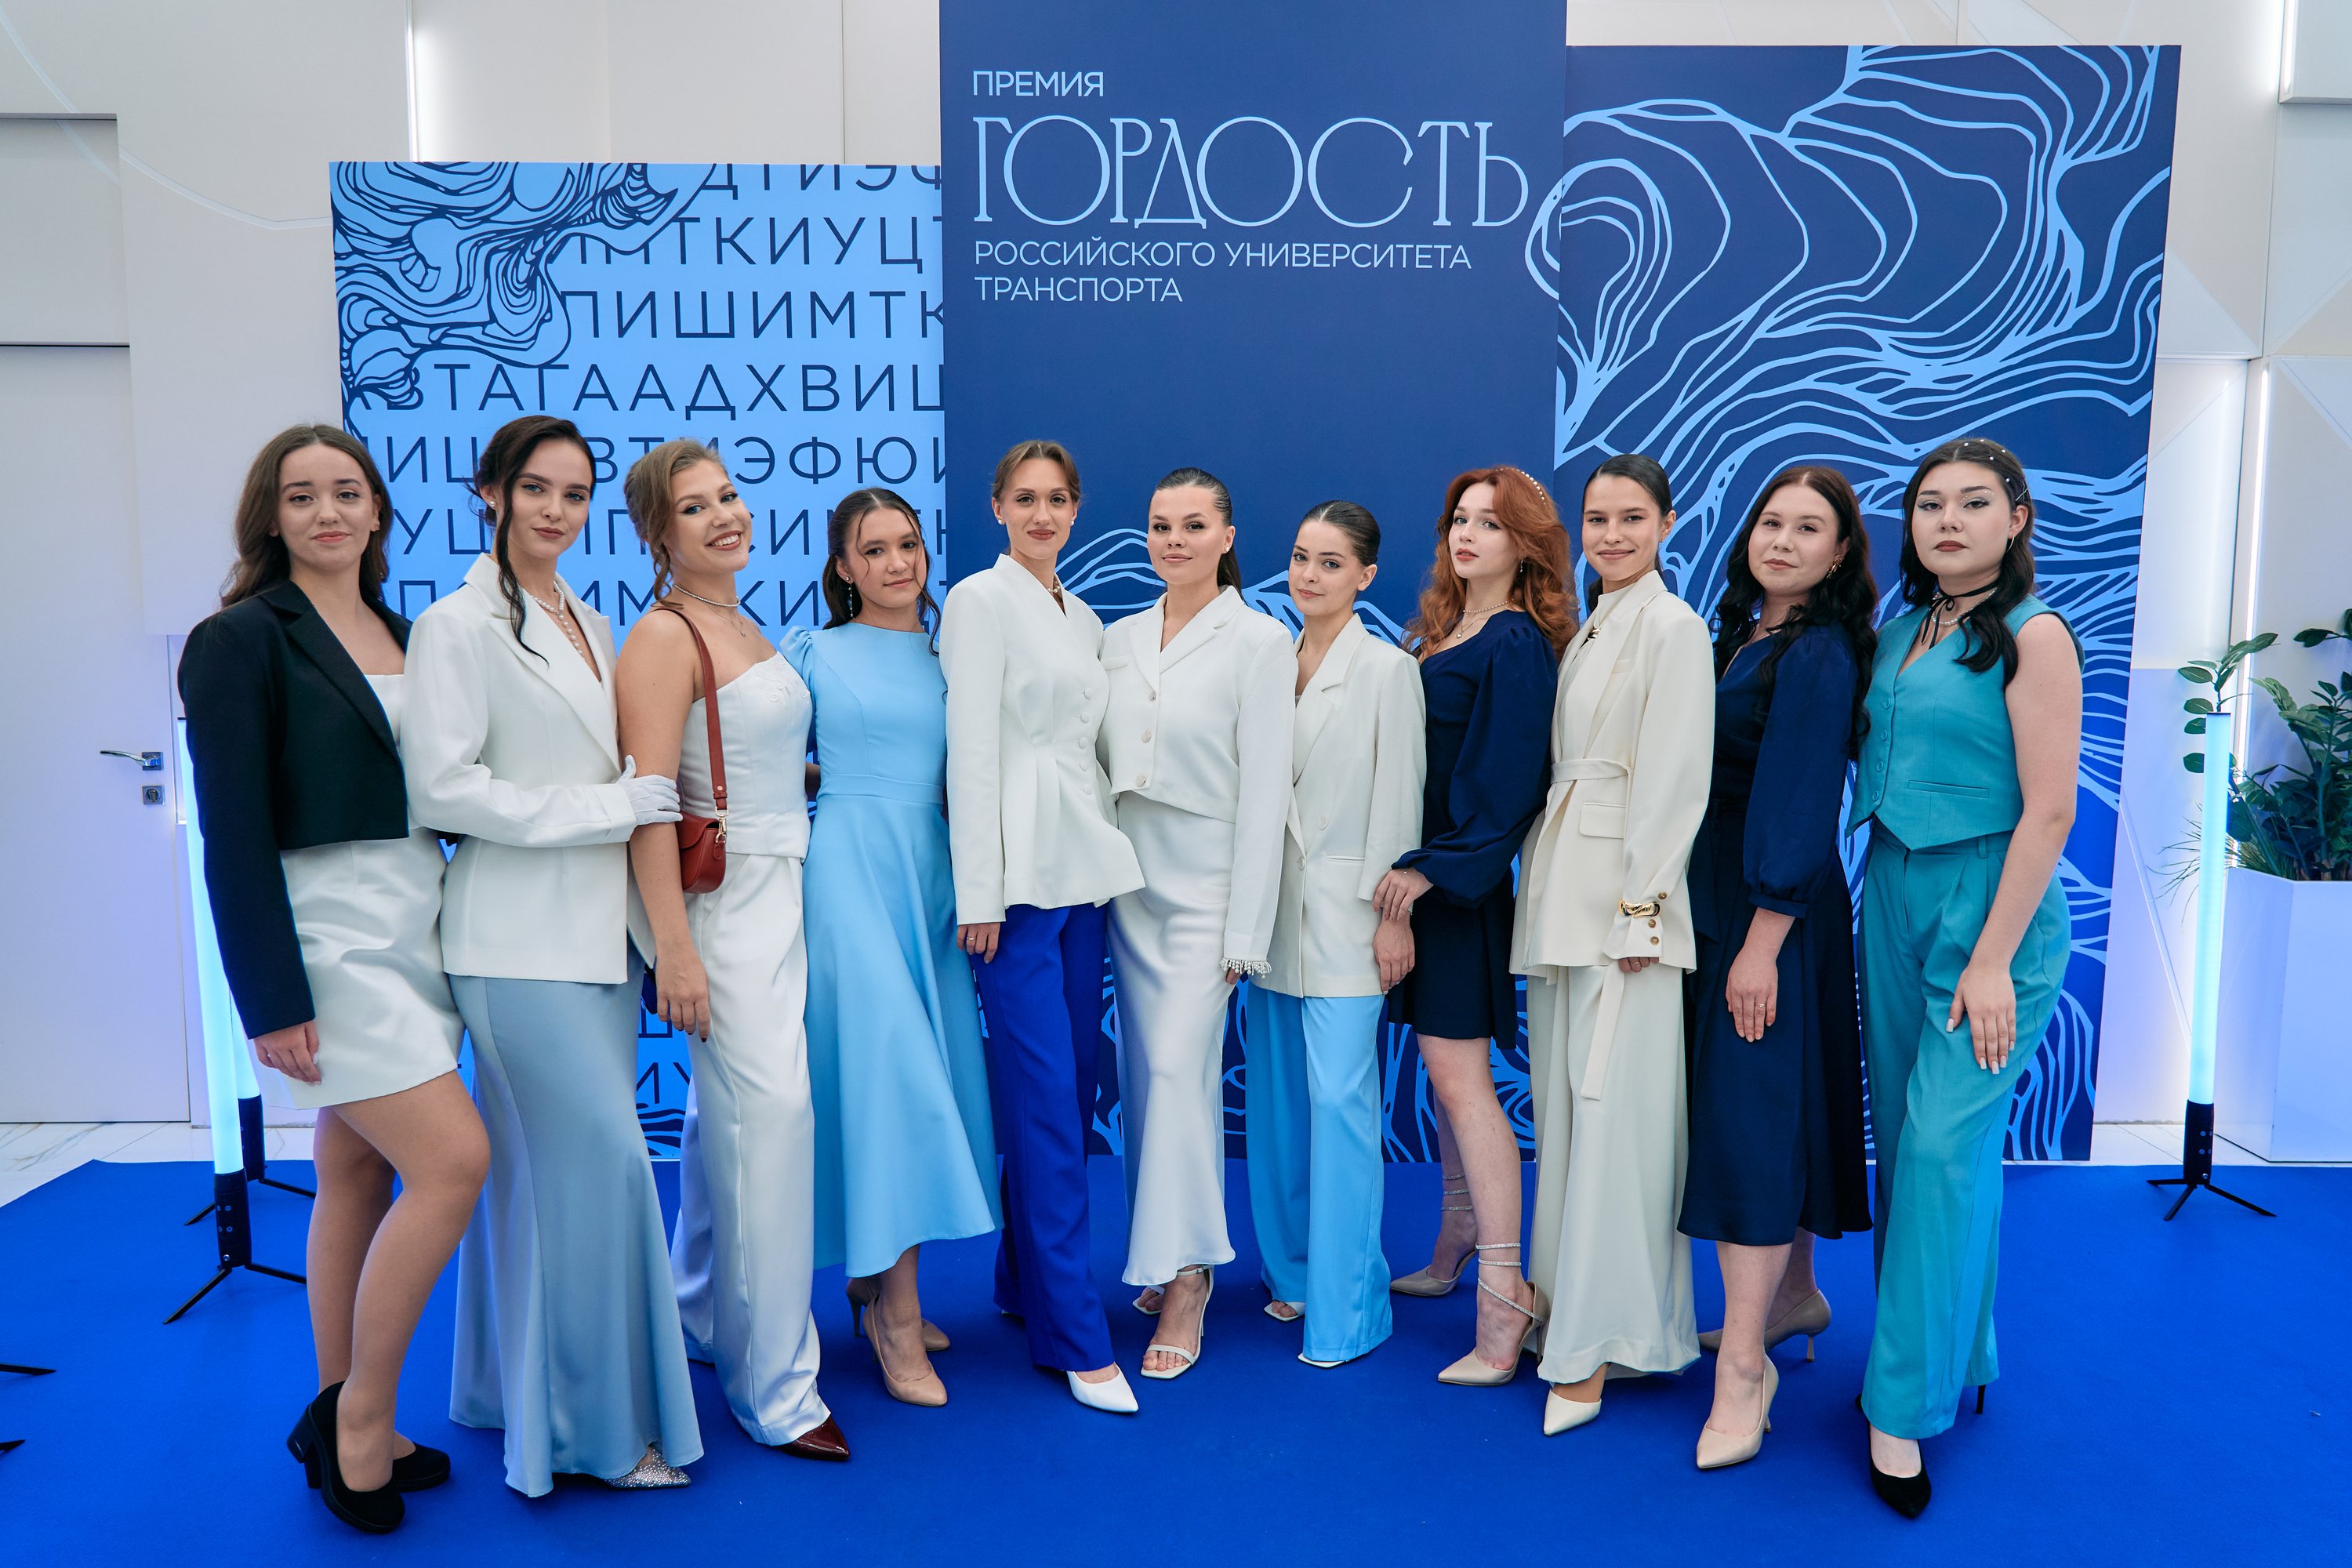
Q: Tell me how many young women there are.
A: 11